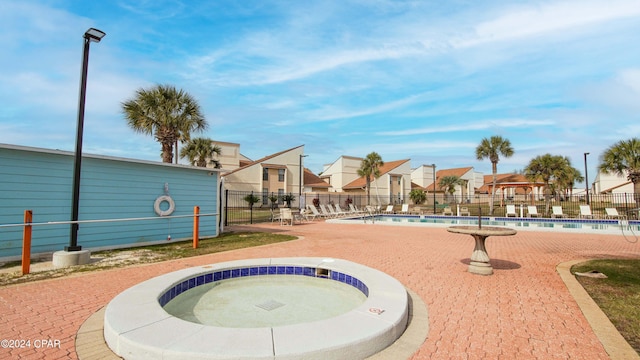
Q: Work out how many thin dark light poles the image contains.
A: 4